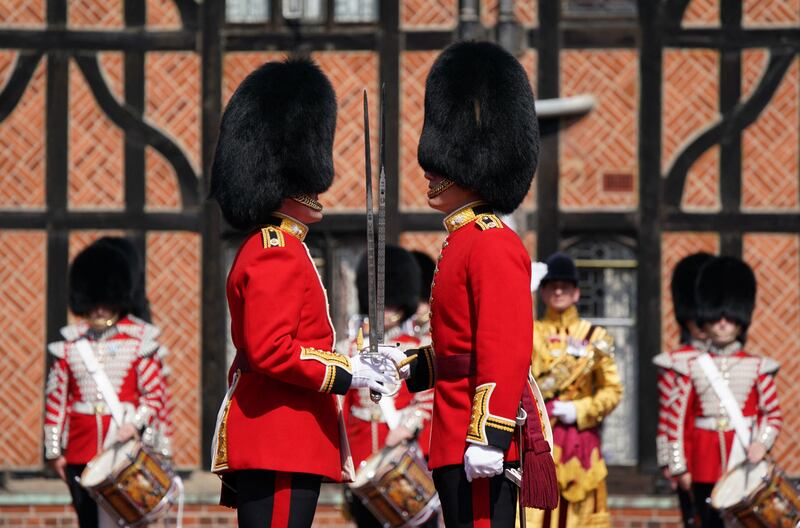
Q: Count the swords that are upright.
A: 2